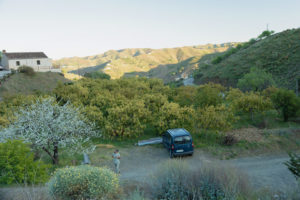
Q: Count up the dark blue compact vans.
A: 1